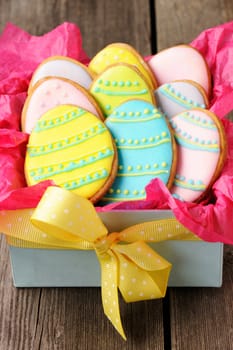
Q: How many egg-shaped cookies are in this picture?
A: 9